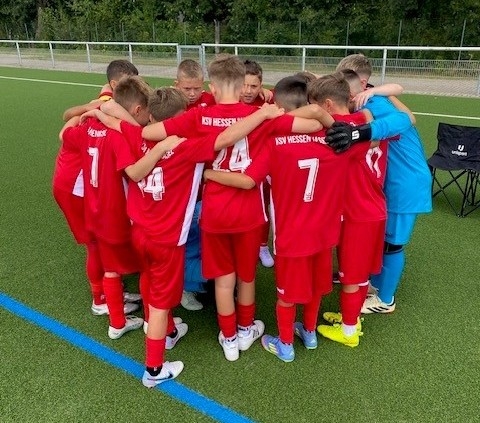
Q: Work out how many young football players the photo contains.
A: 11